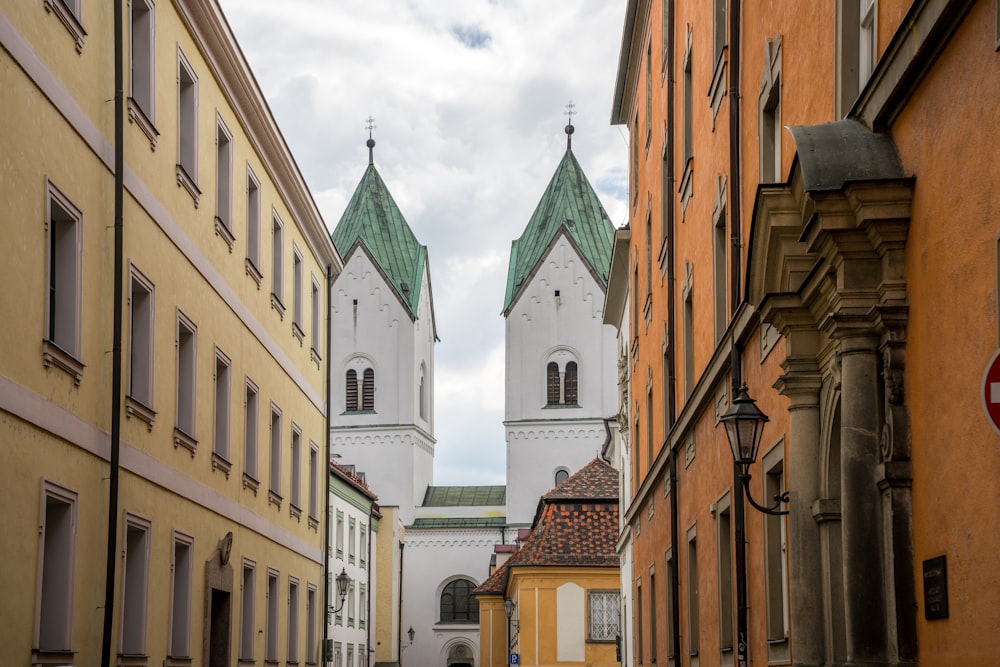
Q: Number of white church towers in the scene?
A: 2